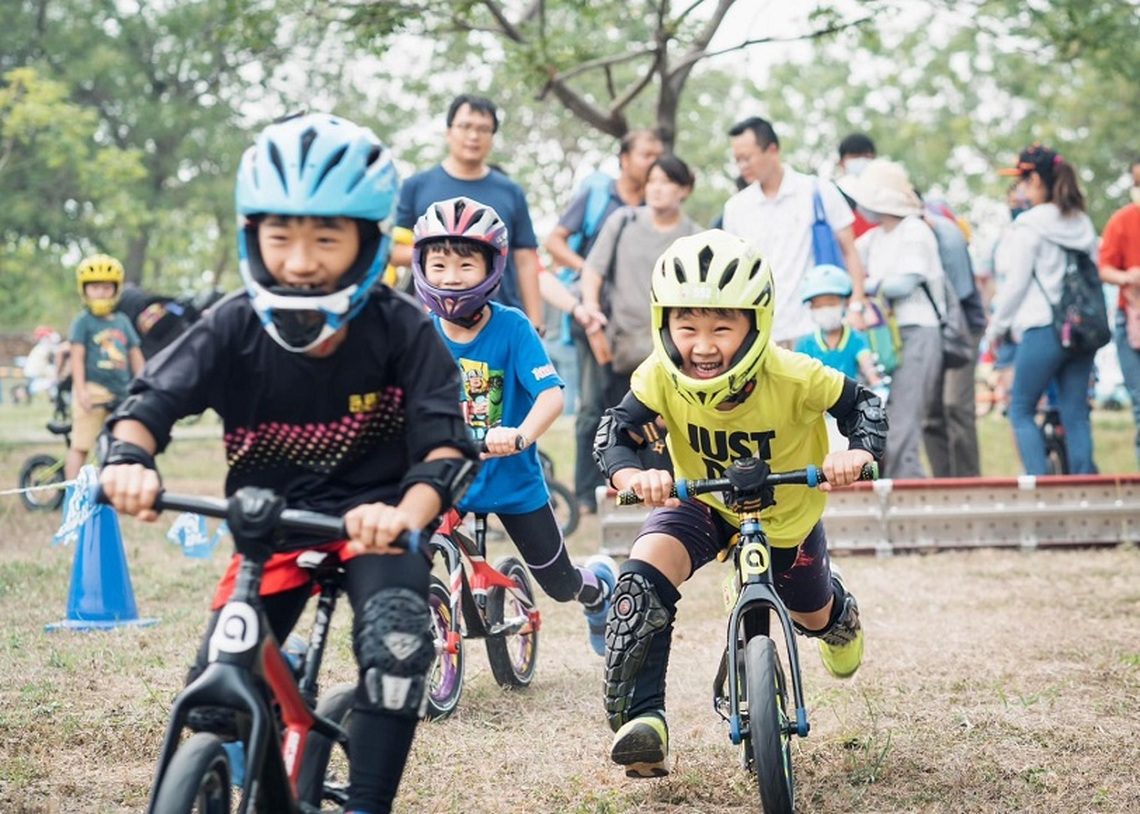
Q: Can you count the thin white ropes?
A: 1